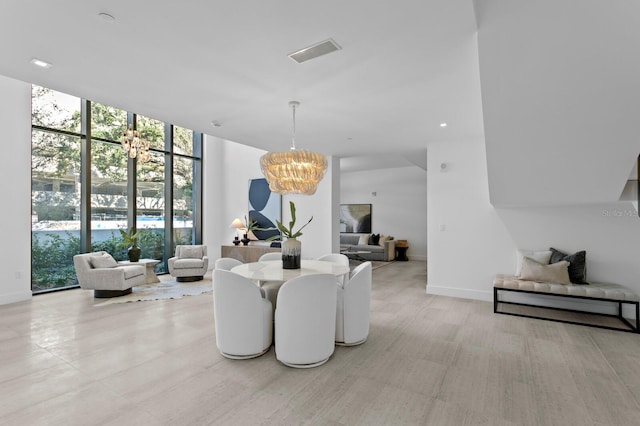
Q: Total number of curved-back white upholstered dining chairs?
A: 6